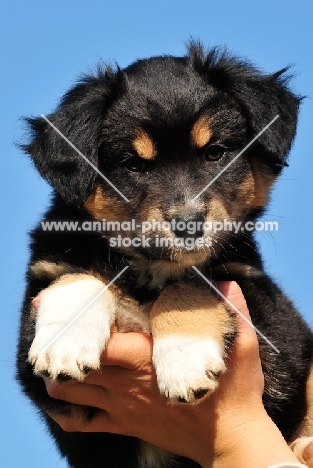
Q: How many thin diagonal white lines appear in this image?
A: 4